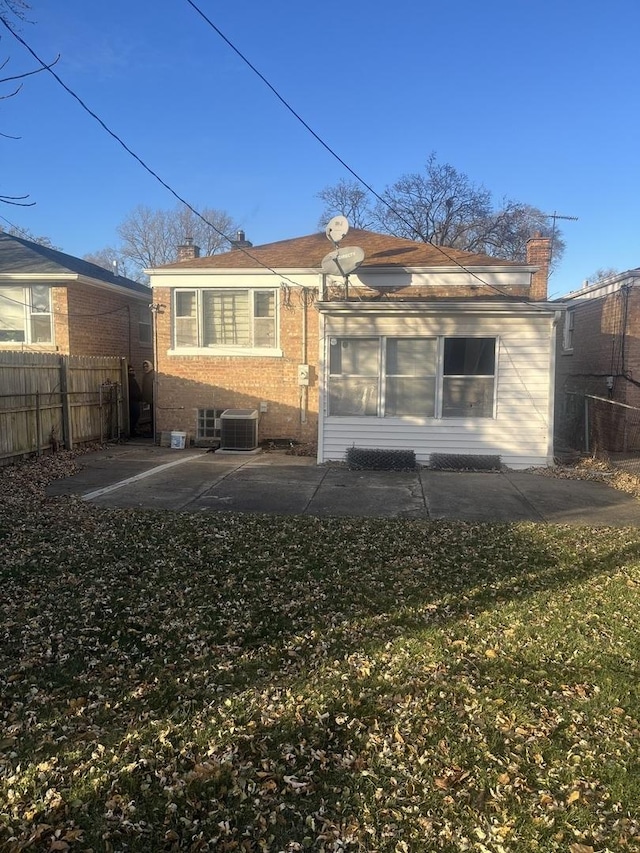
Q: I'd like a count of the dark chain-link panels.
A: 2